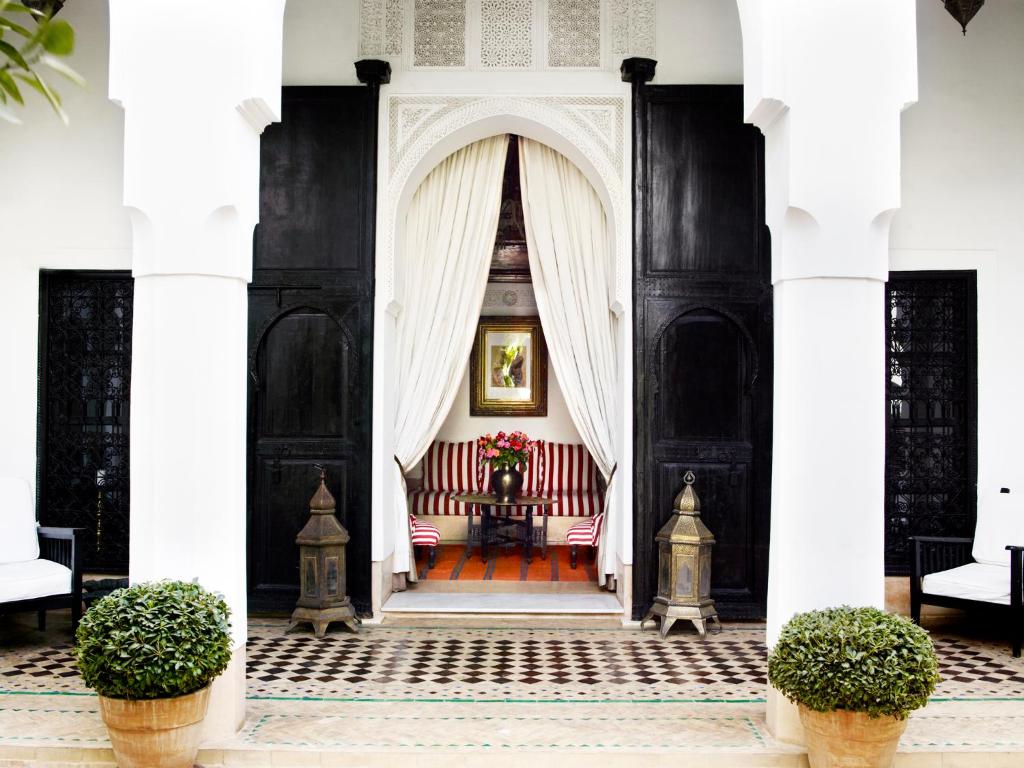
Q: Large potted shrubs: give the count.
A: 2